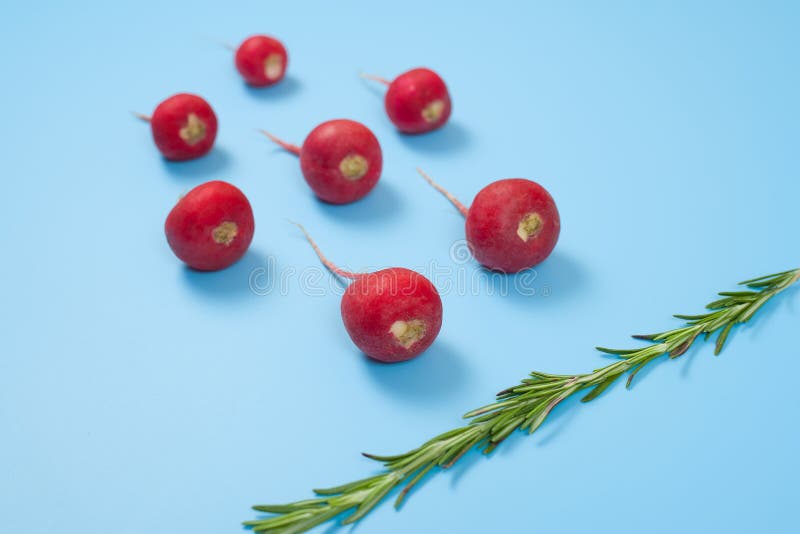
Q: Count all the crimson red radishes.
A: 7